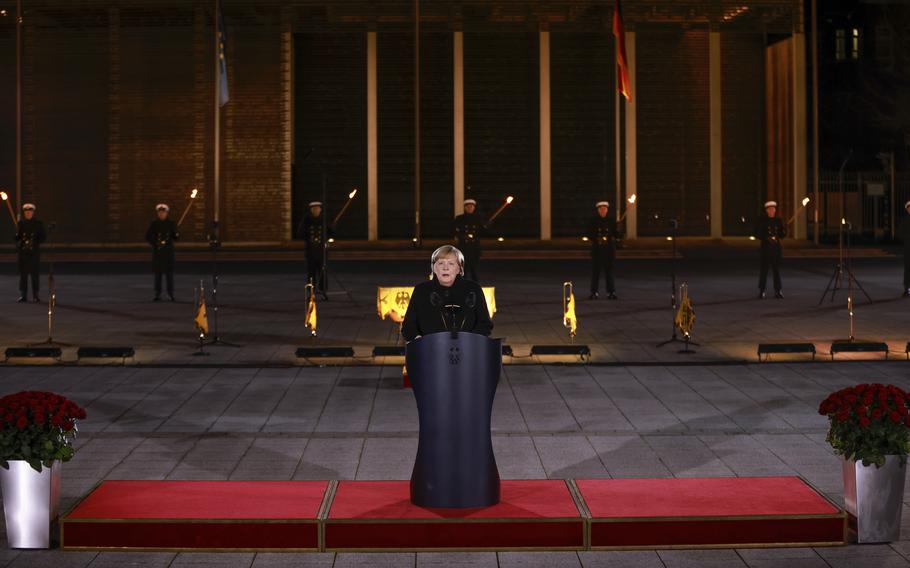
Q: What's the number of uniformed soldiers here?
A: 7